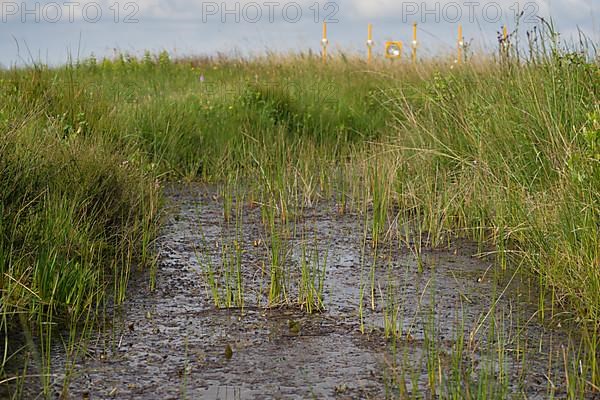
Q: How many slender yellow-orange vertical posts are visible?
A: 5